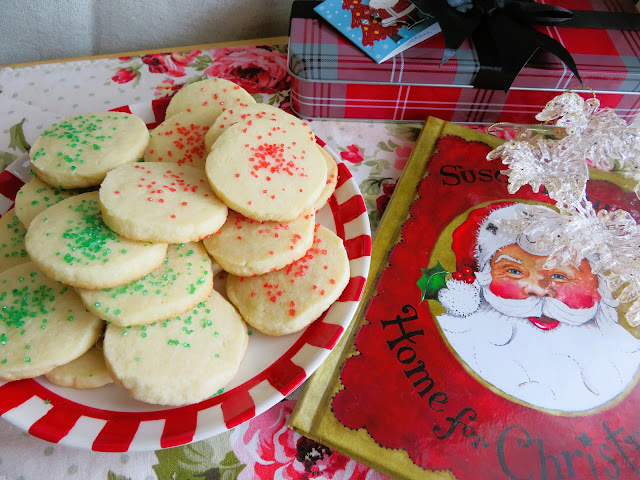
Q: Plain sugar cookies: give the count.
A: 0